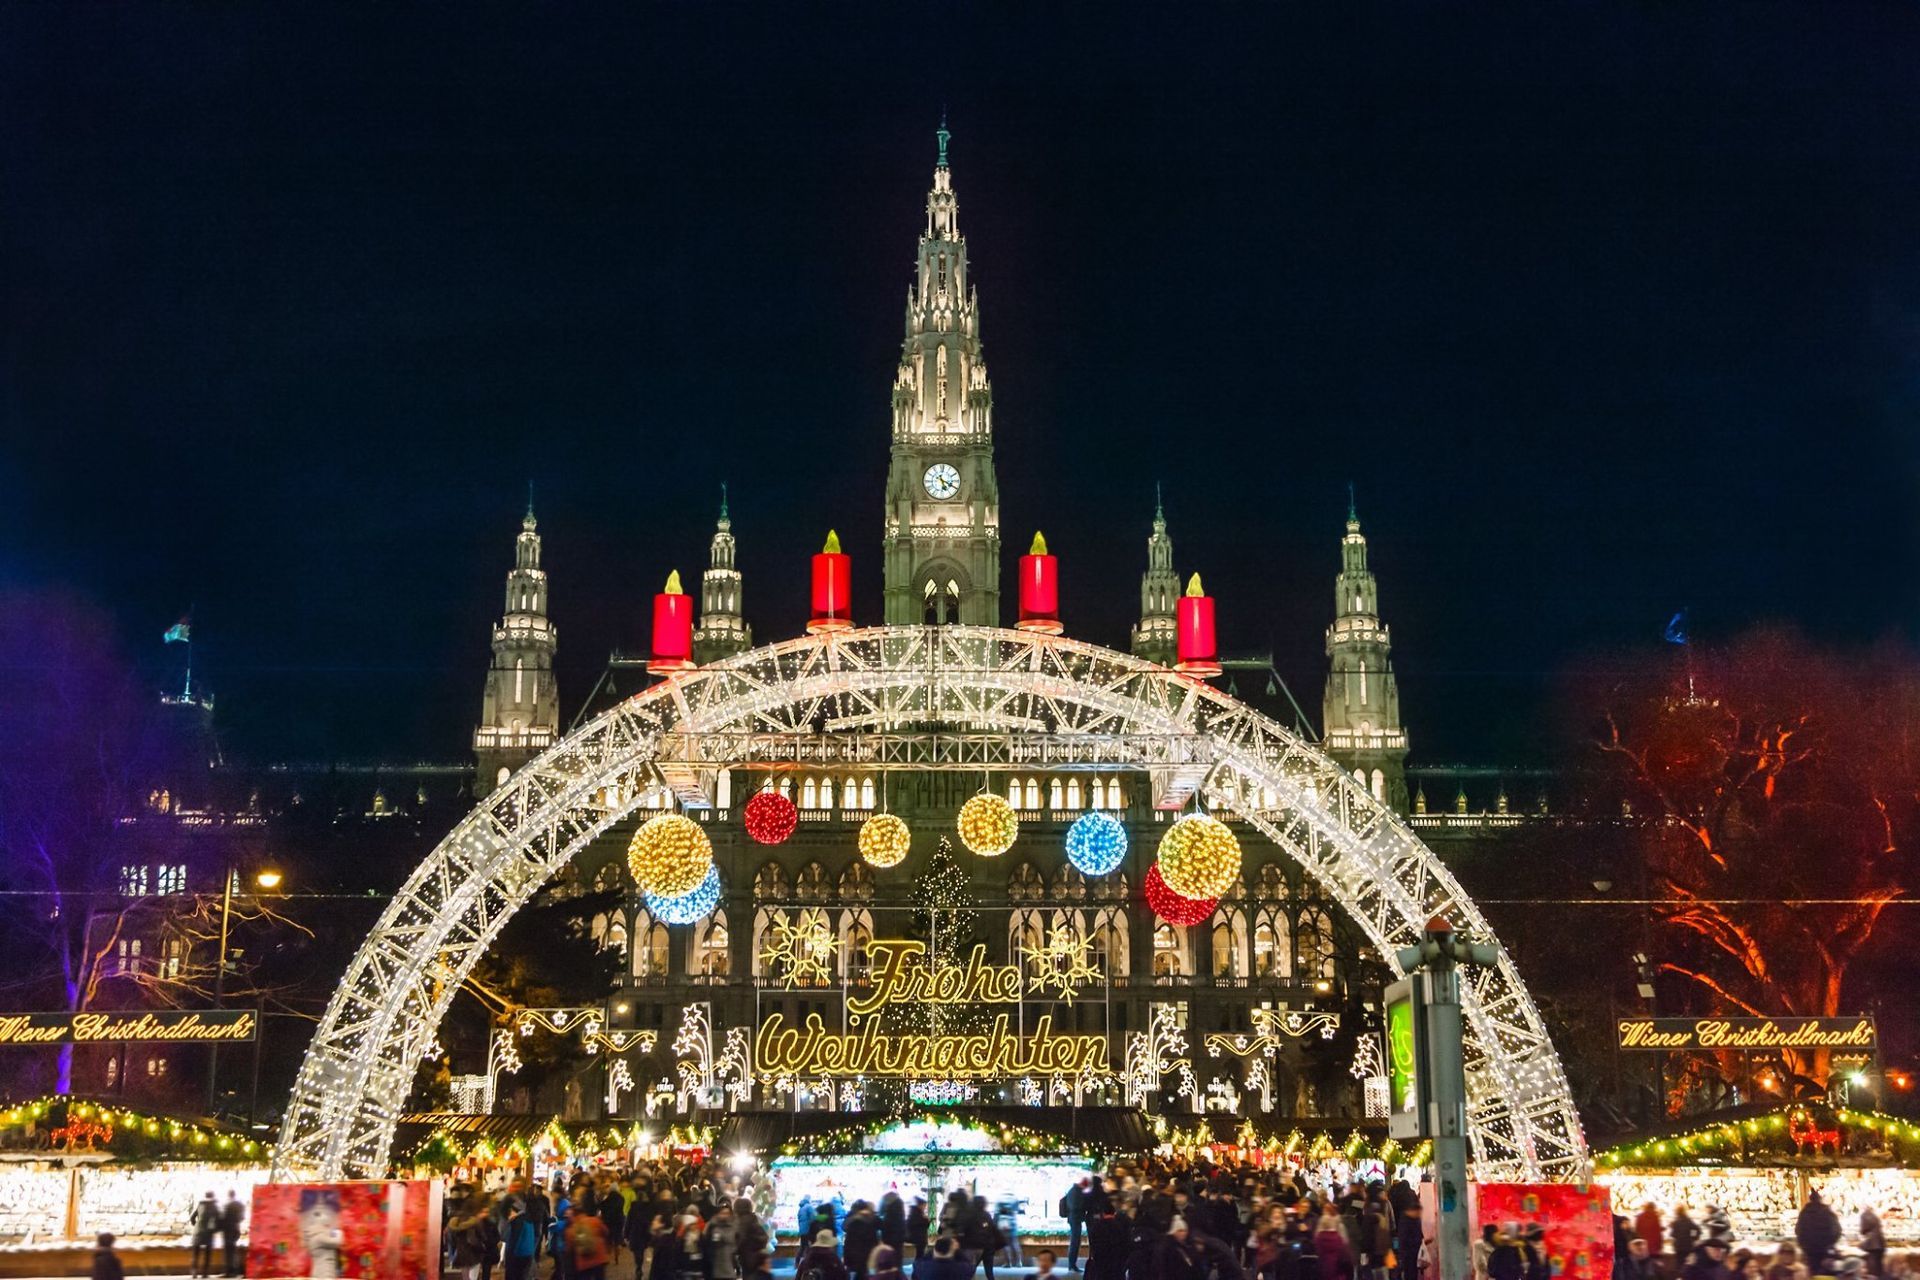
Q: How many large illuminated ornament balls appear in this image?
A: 8